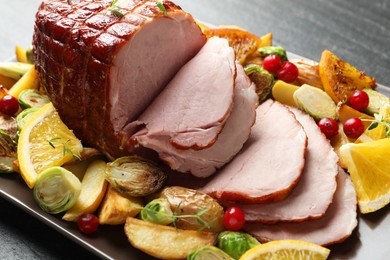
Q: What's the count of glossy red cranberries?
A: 8